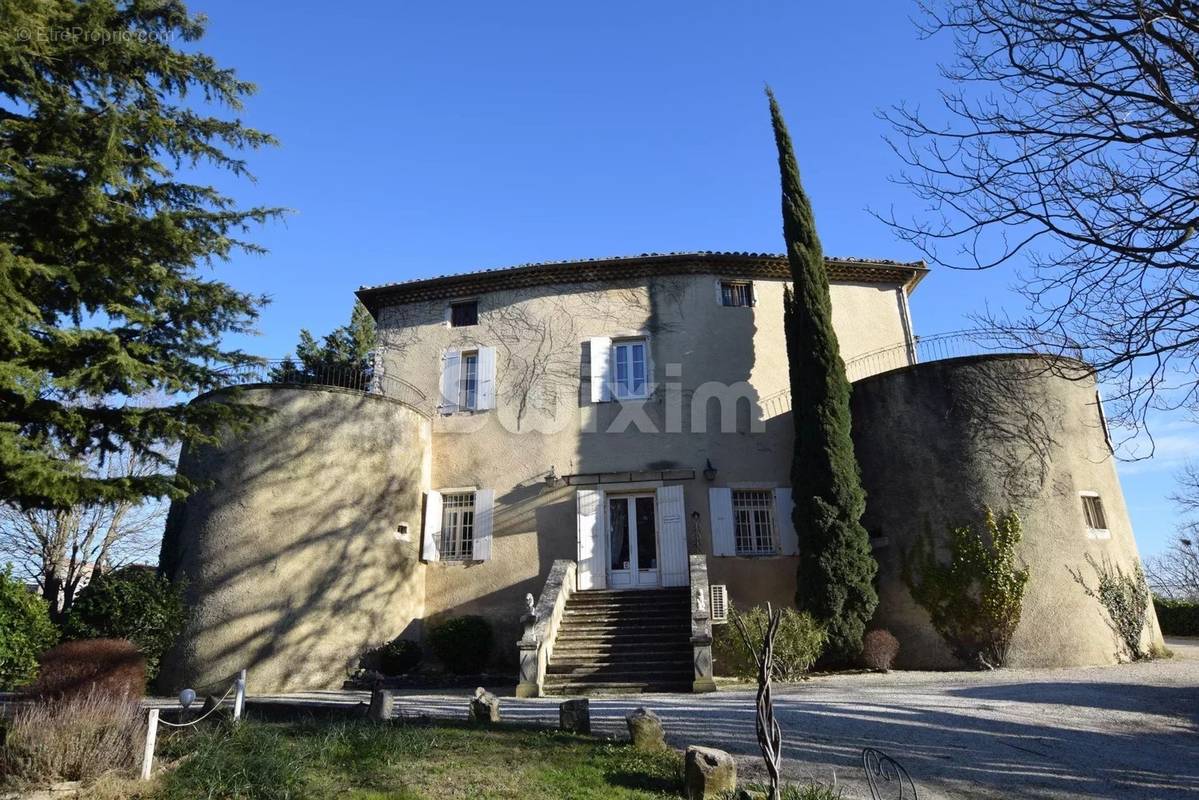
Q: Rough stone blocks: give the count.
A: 5